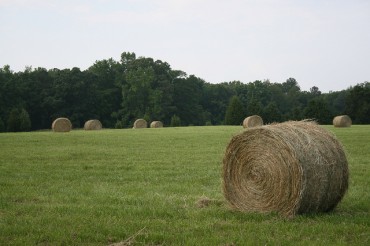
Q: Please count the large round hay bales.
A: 7